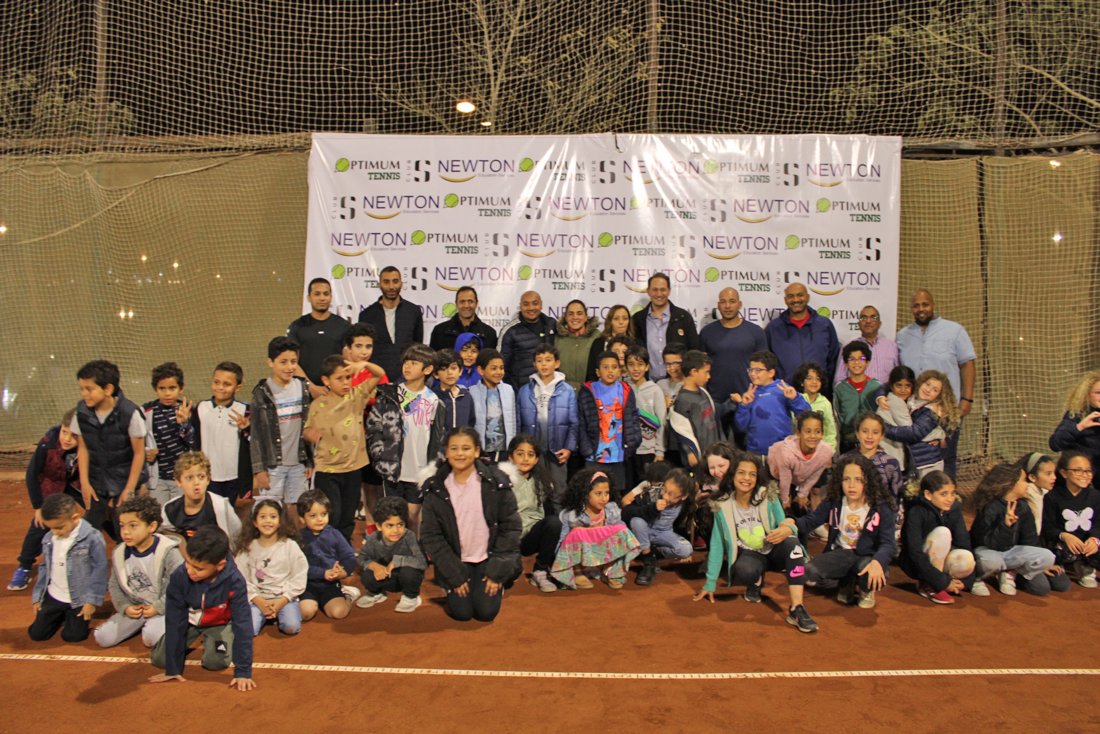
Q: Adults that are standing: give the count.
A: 11